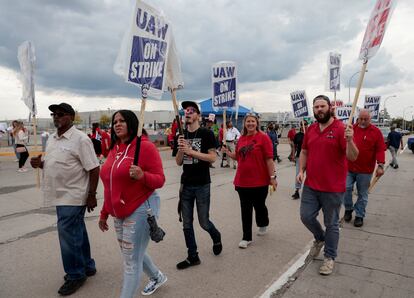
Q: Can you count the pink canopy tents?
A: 0